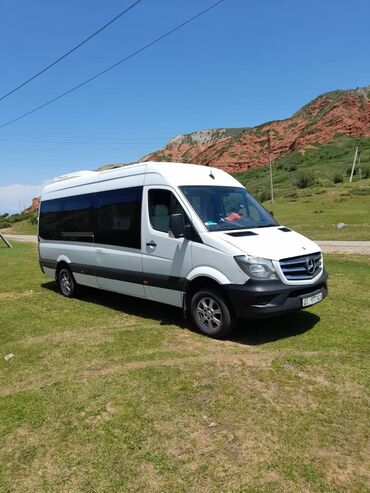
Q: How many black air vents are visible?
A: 2